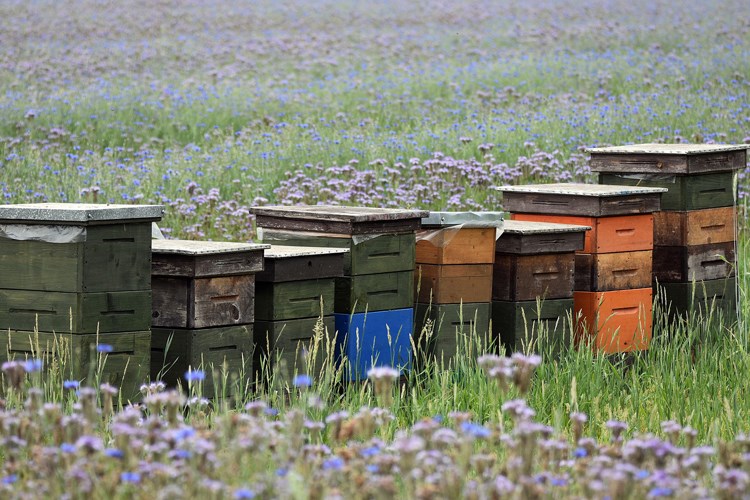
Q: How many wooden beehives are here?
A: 8